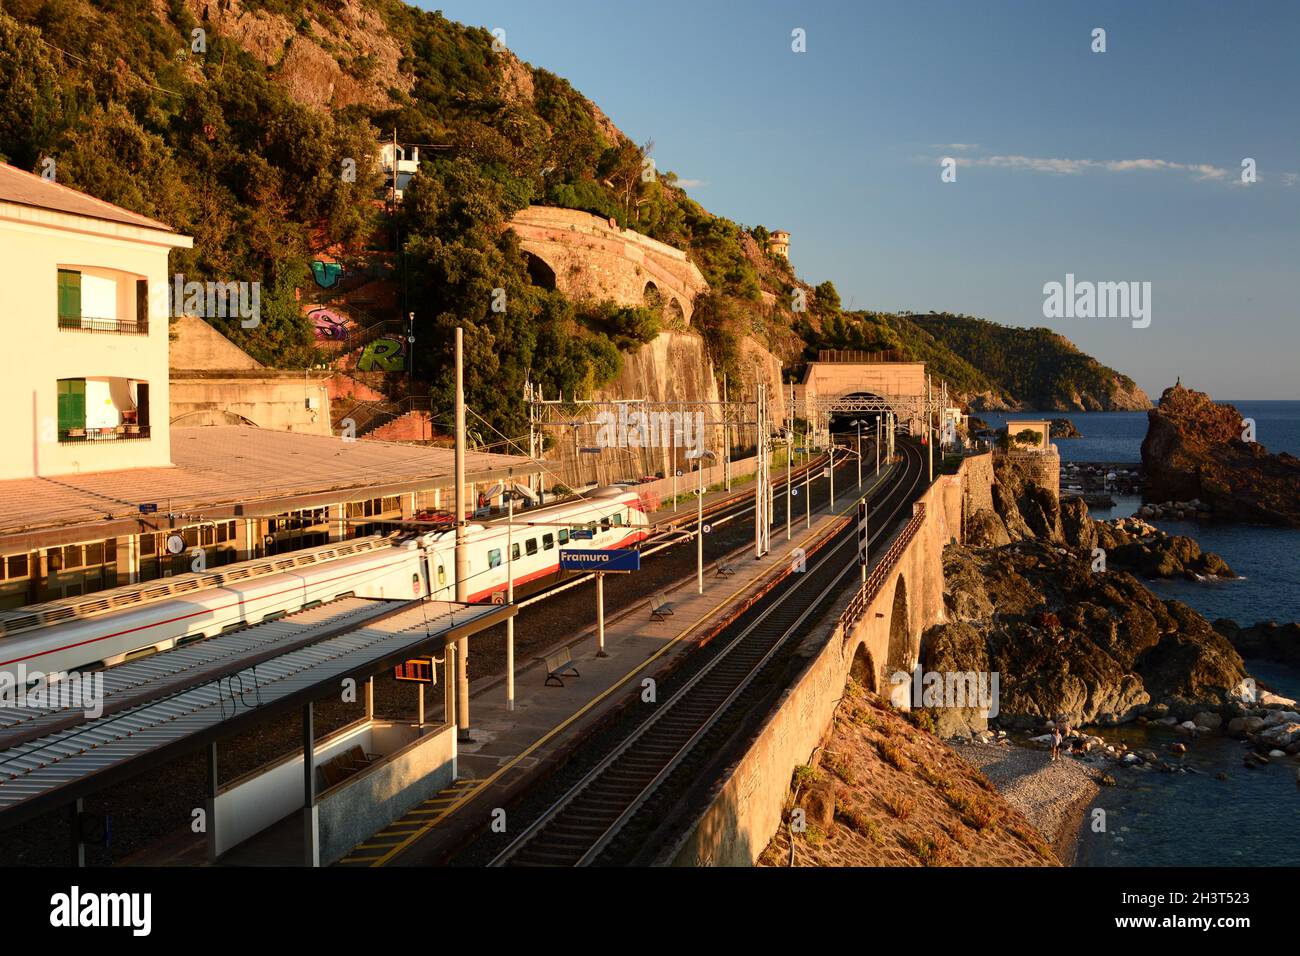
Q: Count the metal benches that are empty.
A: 3